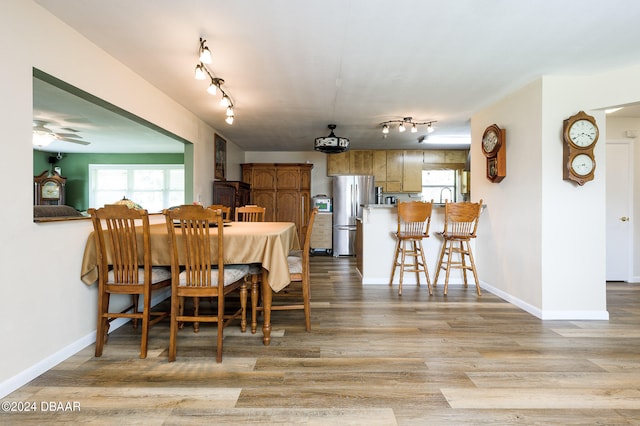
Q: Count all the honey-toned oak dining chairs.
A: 5